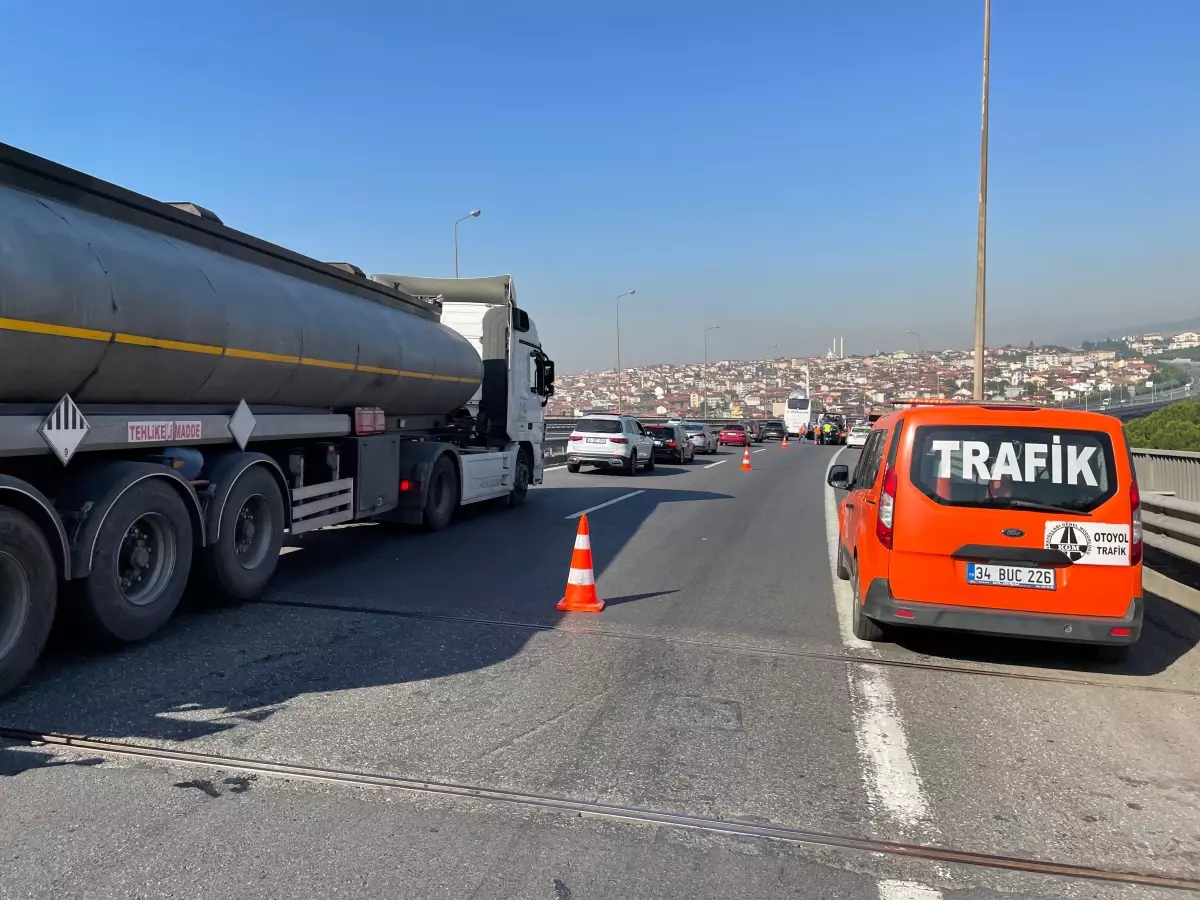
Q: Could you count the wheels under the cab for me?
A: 2